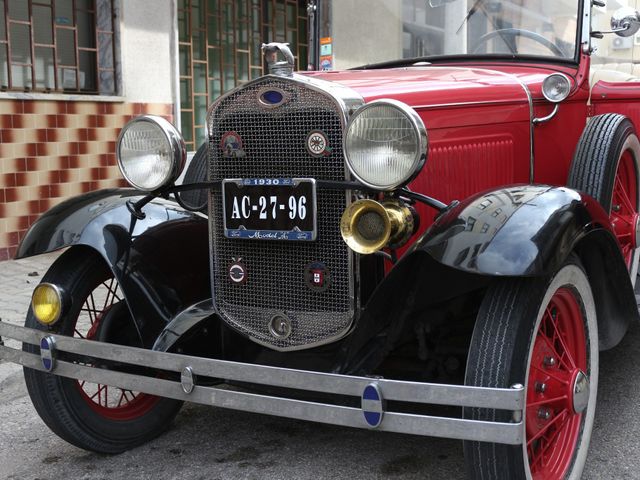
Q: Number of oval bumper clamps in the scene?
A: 3